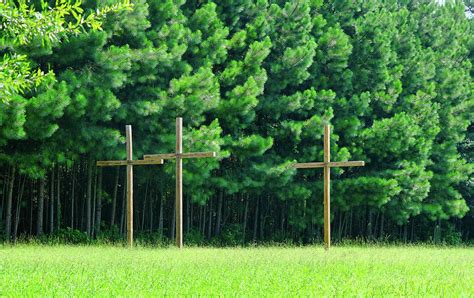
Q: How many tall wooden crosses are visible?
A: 3